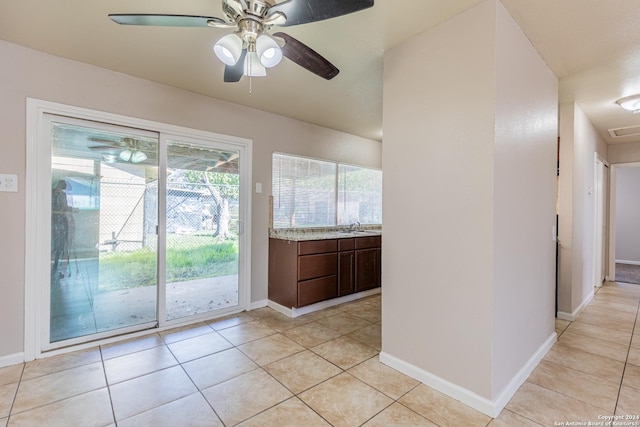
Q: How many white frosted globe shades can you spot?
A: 3